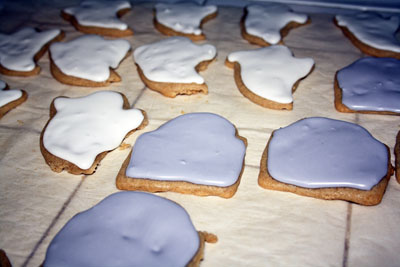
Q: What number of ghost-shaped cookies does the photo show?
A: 10